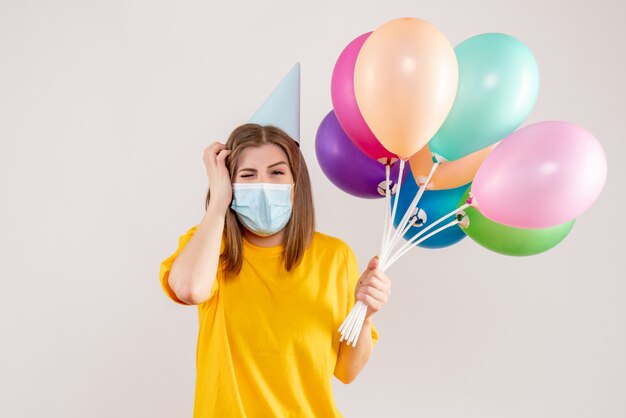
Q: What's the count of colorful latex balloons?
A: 8